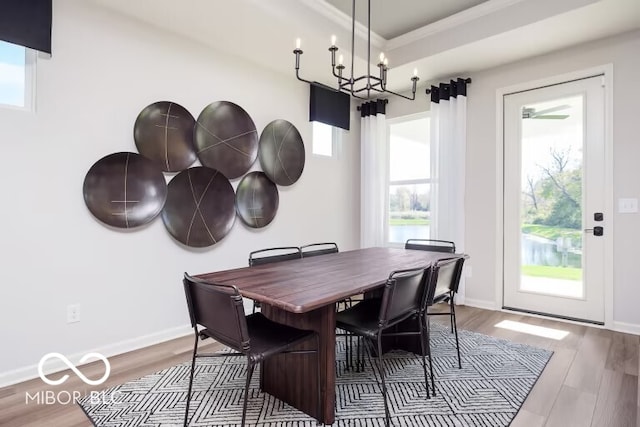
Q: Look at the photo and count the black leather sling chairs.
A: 6